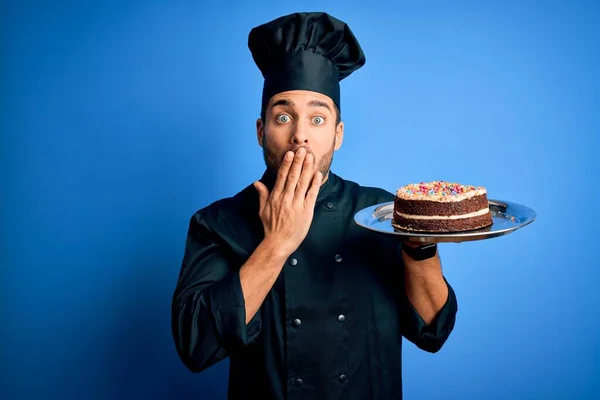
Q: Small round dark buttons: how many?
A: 7